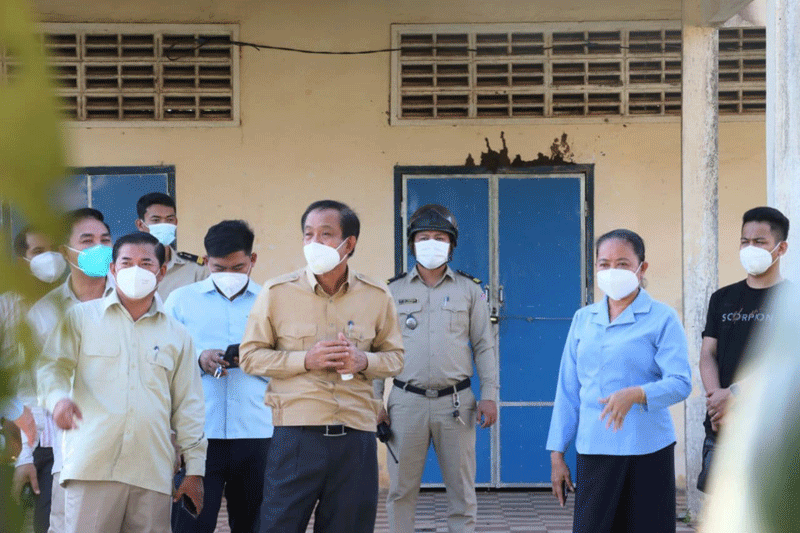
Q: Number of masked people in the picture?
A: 9